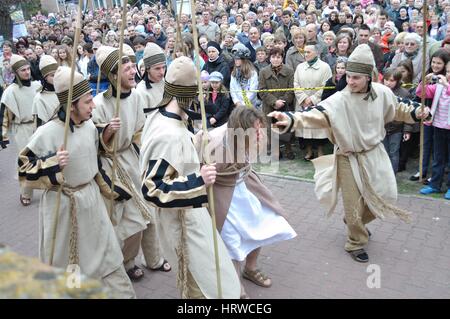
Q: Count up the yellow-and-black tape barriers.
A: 1